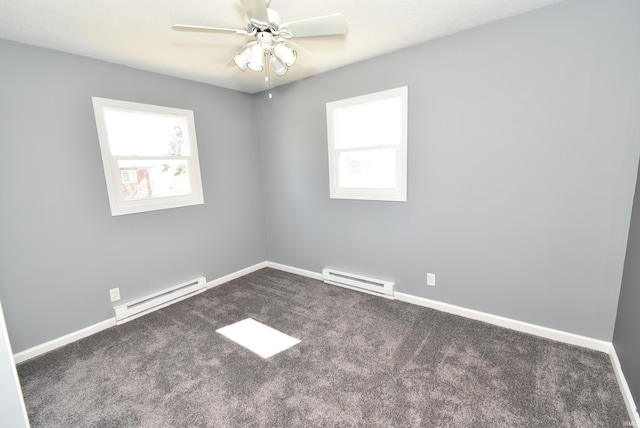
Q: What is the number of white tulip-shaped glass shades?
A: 4